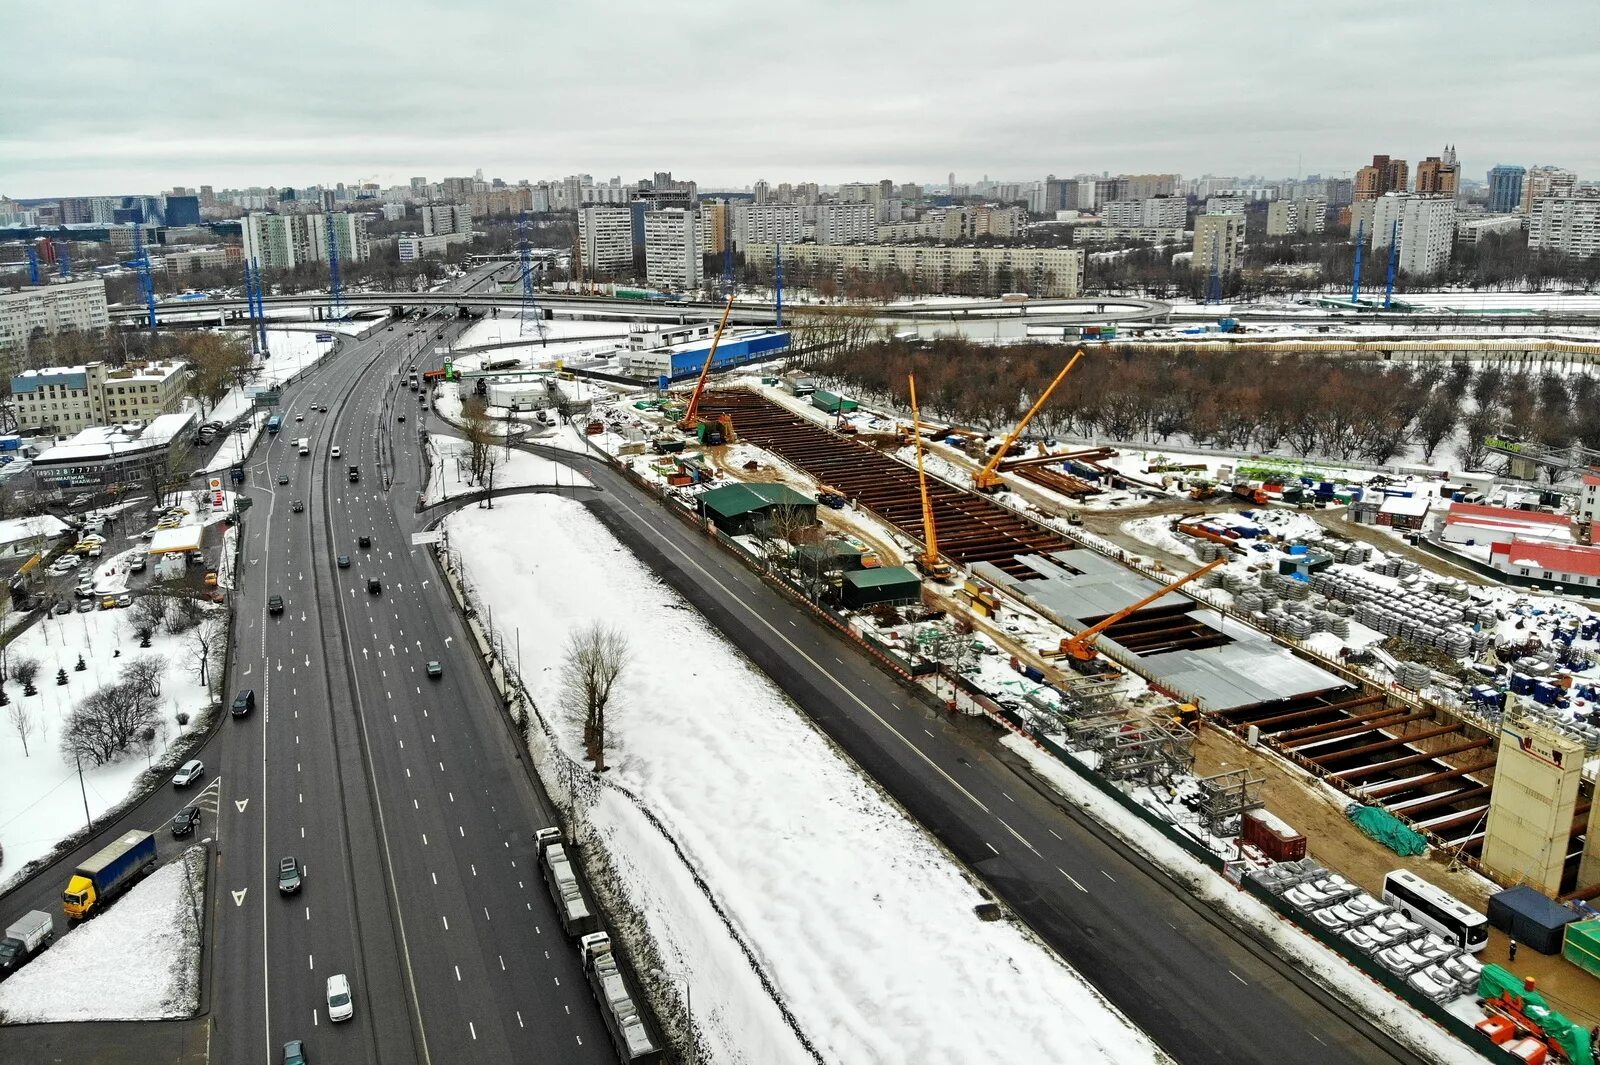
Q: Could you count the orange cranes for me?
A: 4